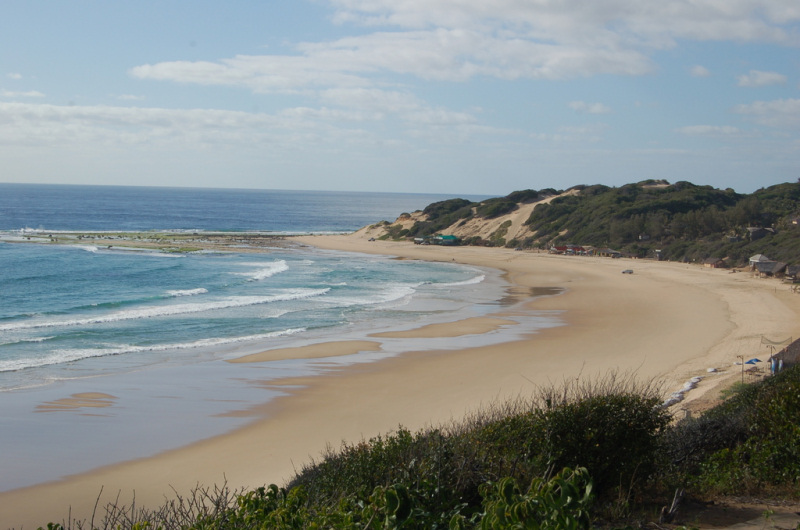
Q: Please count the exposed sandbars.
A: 3